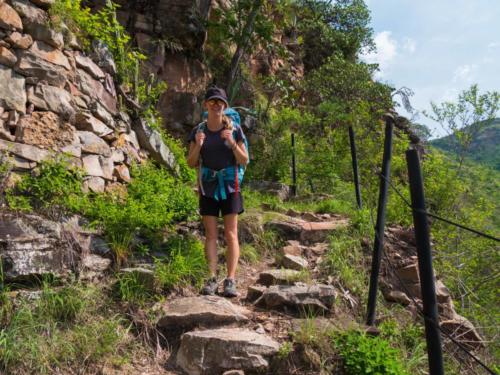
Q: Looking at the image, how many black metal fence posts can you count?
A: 4